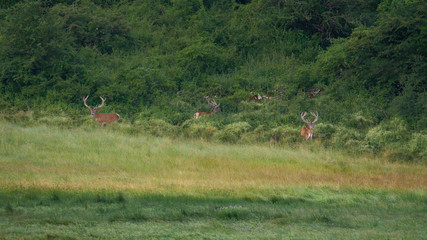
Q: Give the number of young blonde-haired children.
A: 0